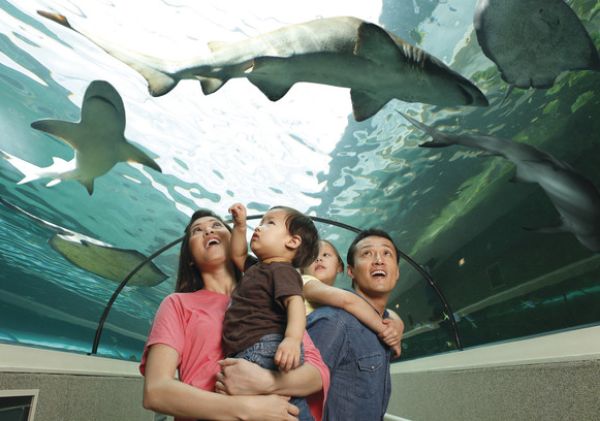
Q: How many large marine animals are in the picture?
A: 5